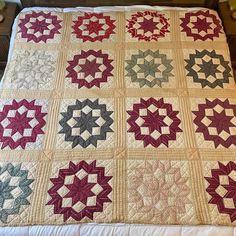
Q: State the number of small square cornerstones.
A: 9